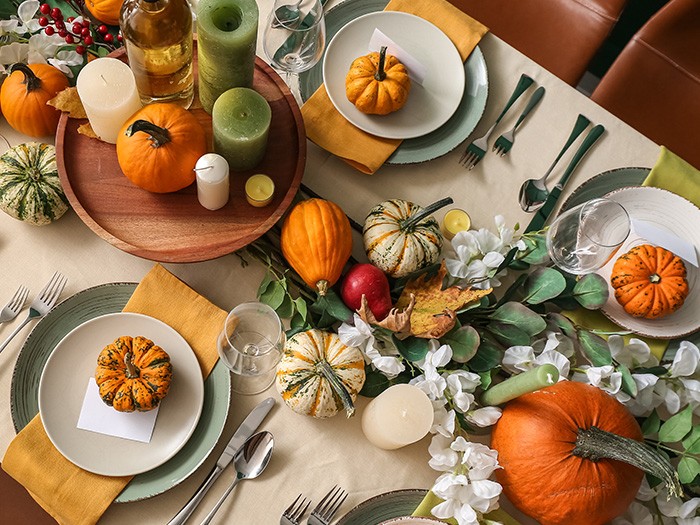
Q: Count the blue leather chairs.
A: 0